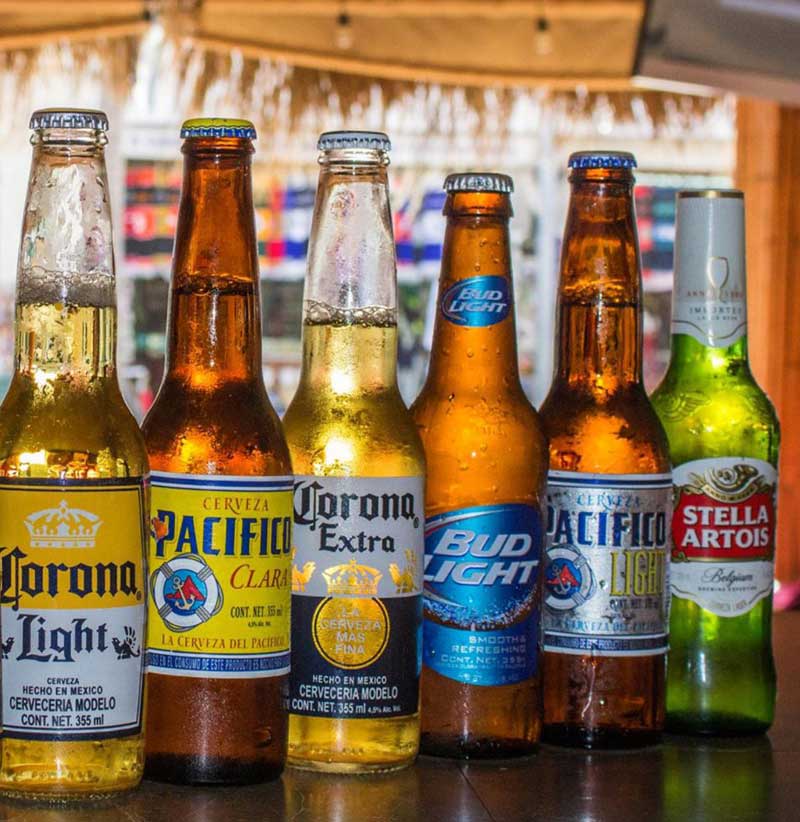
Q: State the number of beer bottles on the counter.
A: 6